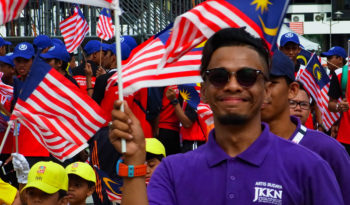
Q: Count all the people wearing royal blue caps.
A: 11